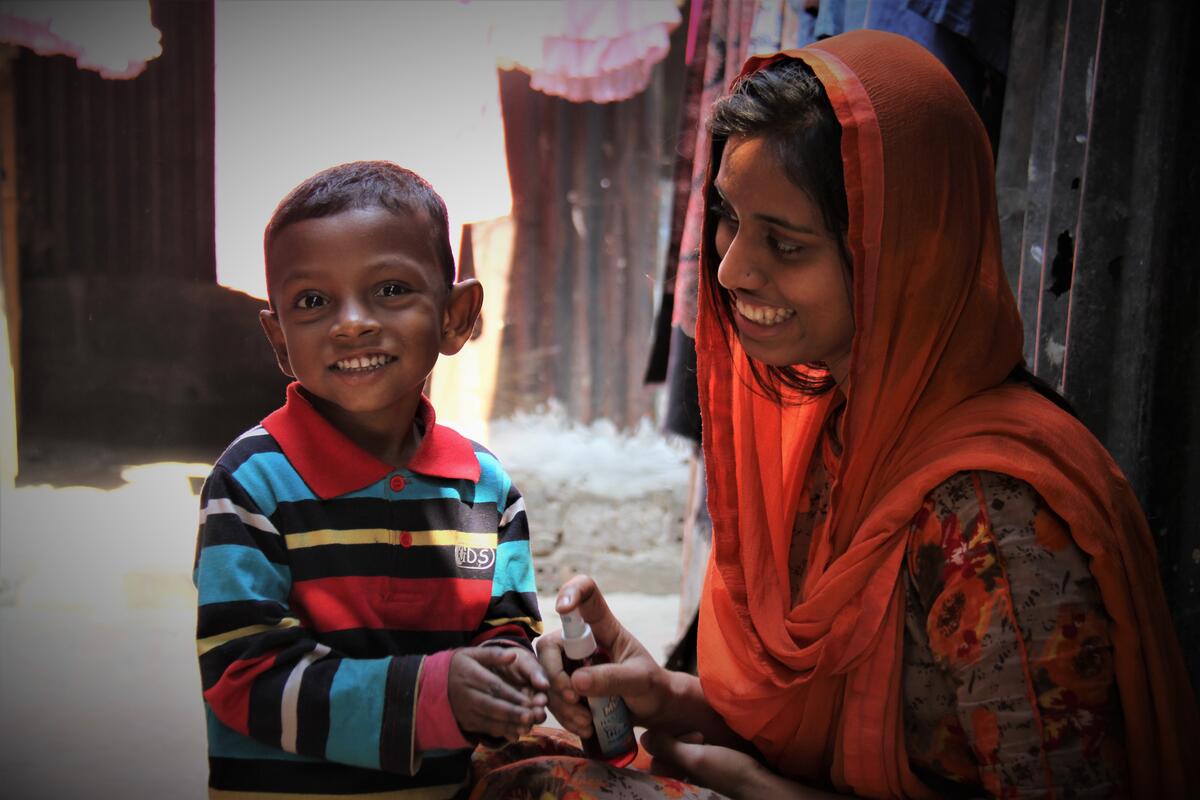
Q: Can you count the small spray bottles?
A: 1